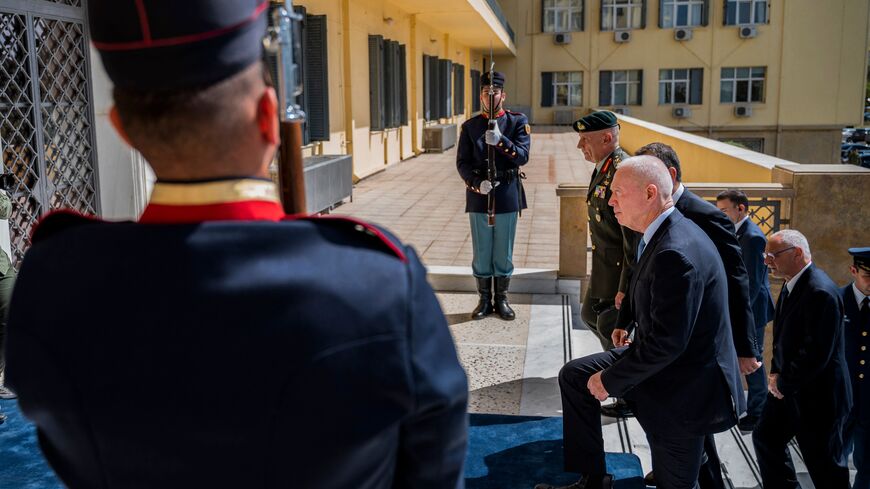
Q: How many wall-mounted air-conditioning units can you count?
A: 7